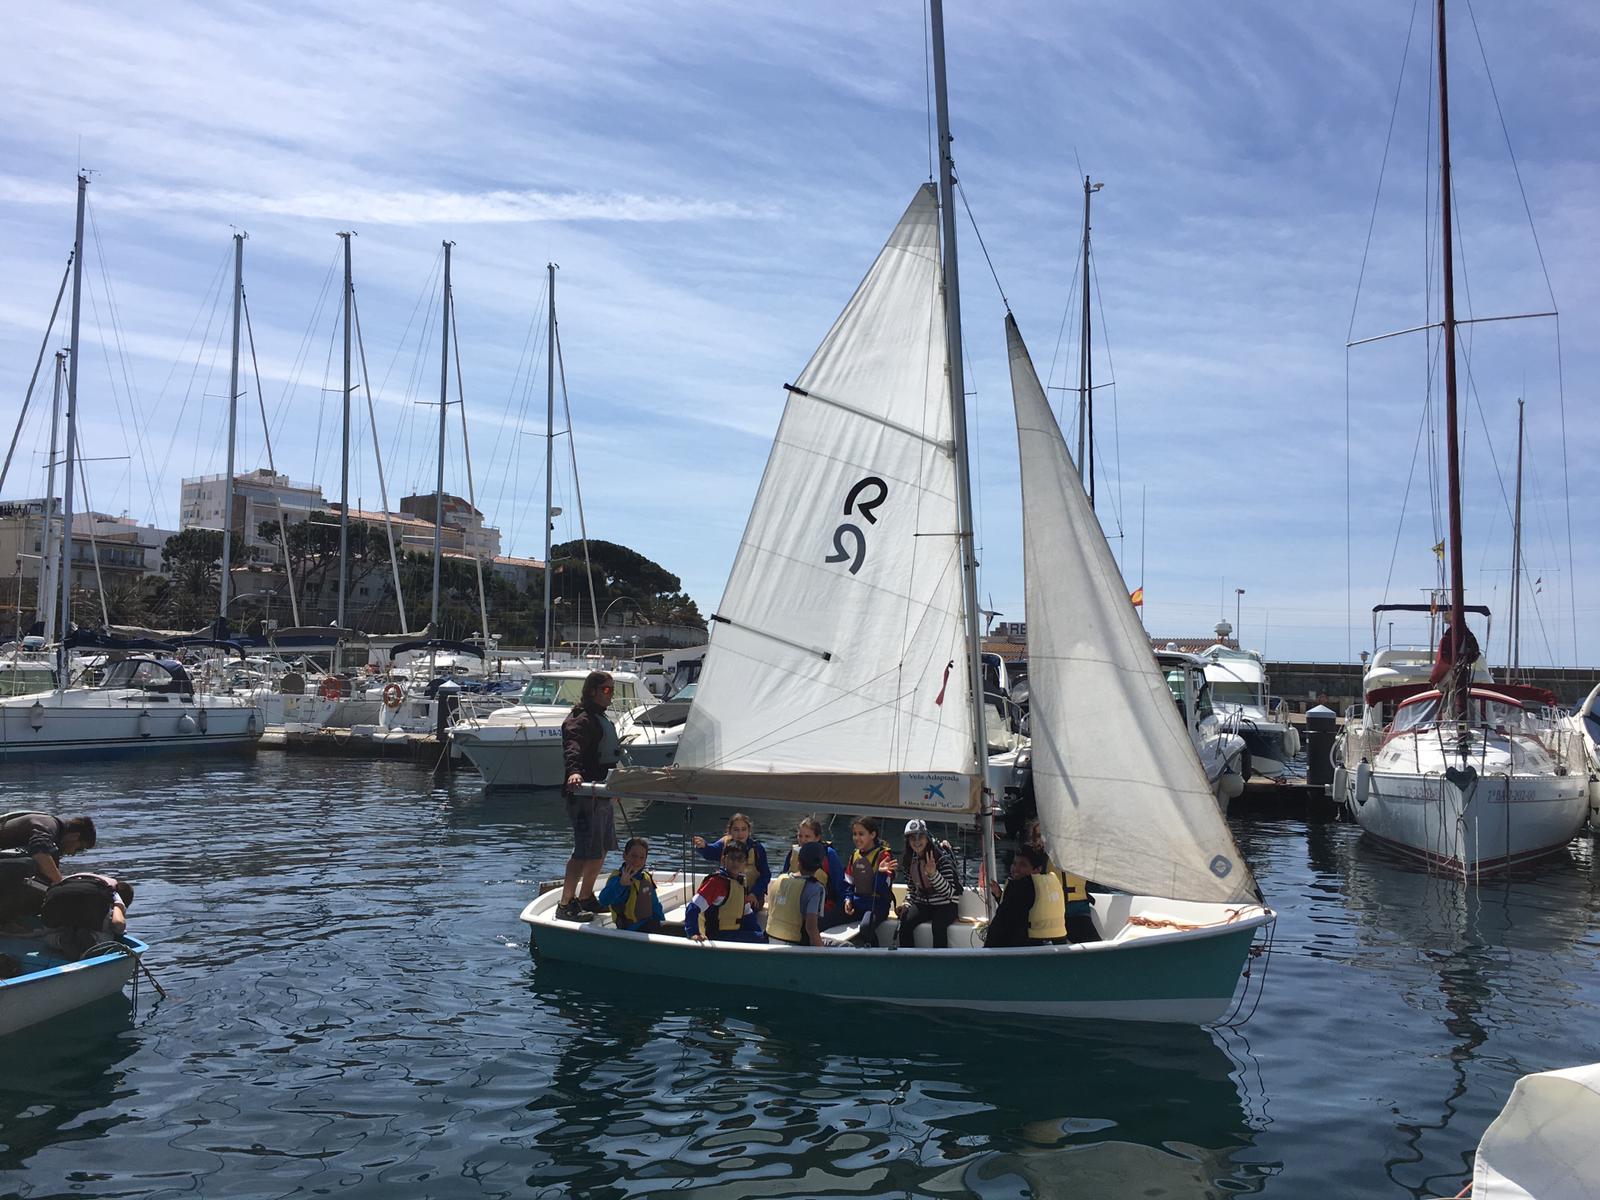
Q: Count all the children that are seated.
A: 9